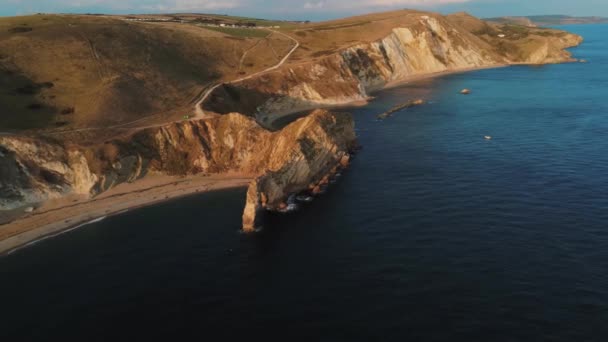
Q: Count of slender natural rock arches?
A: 1